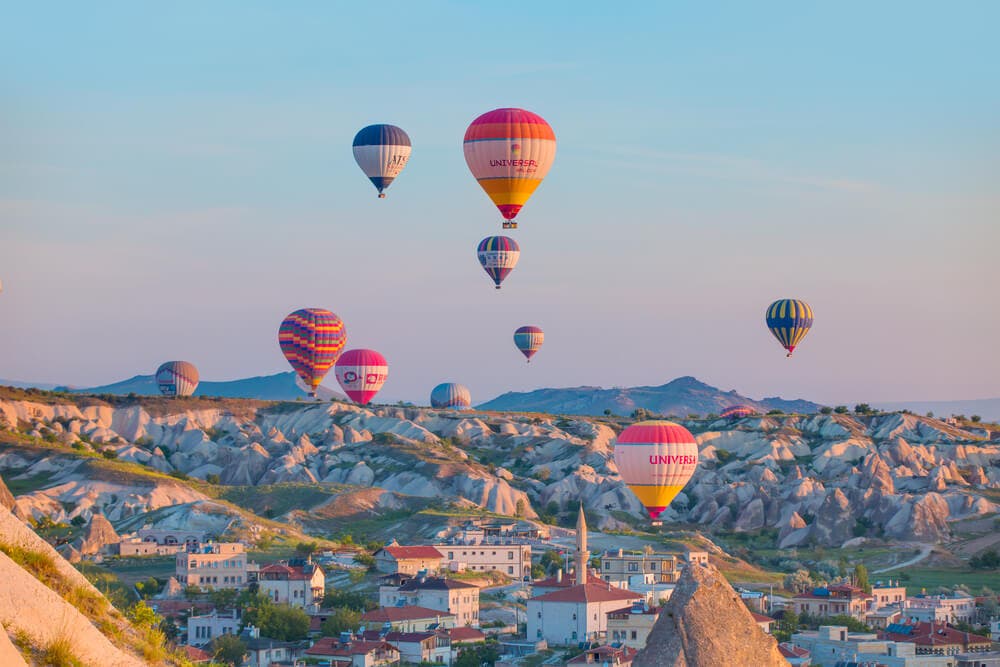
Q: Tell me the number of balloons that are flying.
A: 11